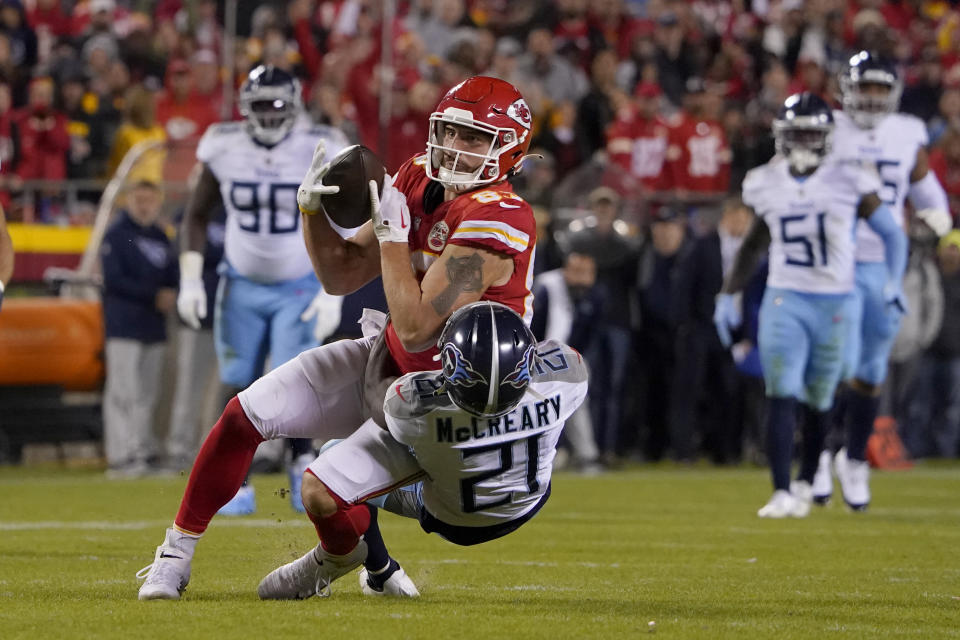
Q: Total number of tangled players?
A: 2